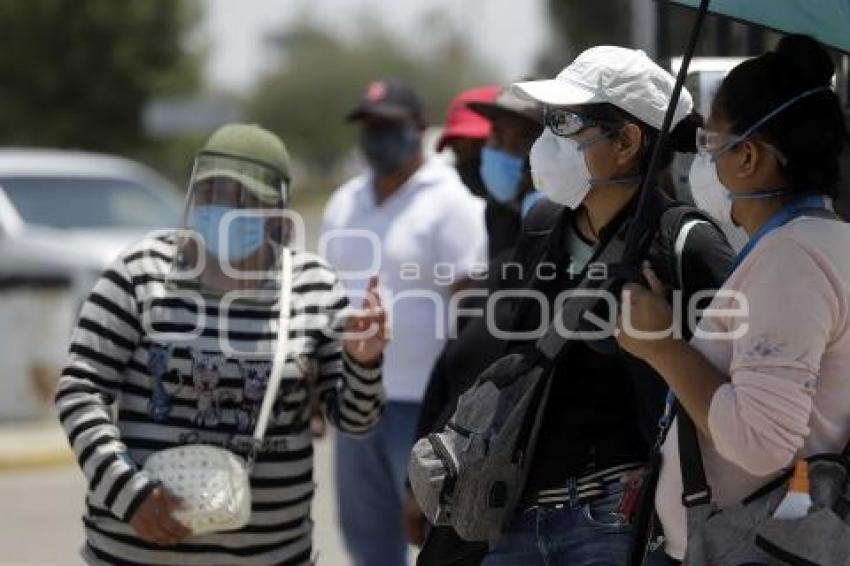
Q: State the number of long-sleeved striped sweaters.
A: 1